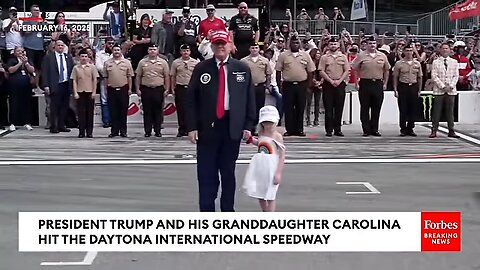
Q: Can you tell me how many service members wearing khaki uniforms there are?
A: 9